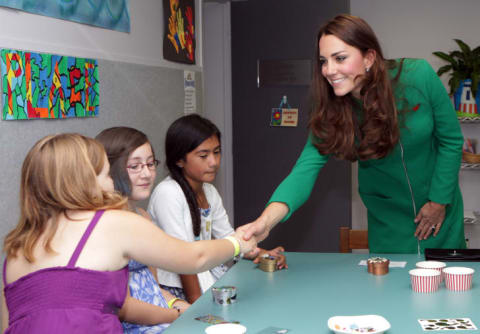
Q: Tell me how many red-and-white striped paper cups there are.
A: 3